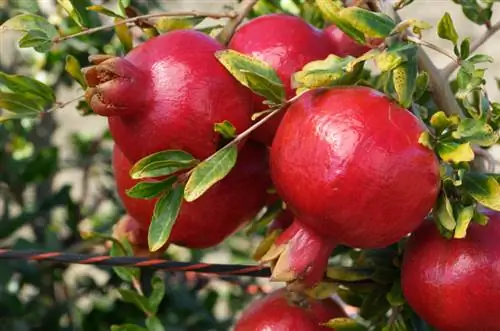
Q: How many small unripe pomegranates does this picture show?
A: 0